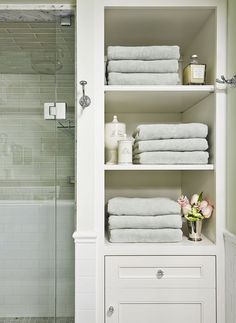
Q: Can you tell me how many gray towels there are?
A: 9